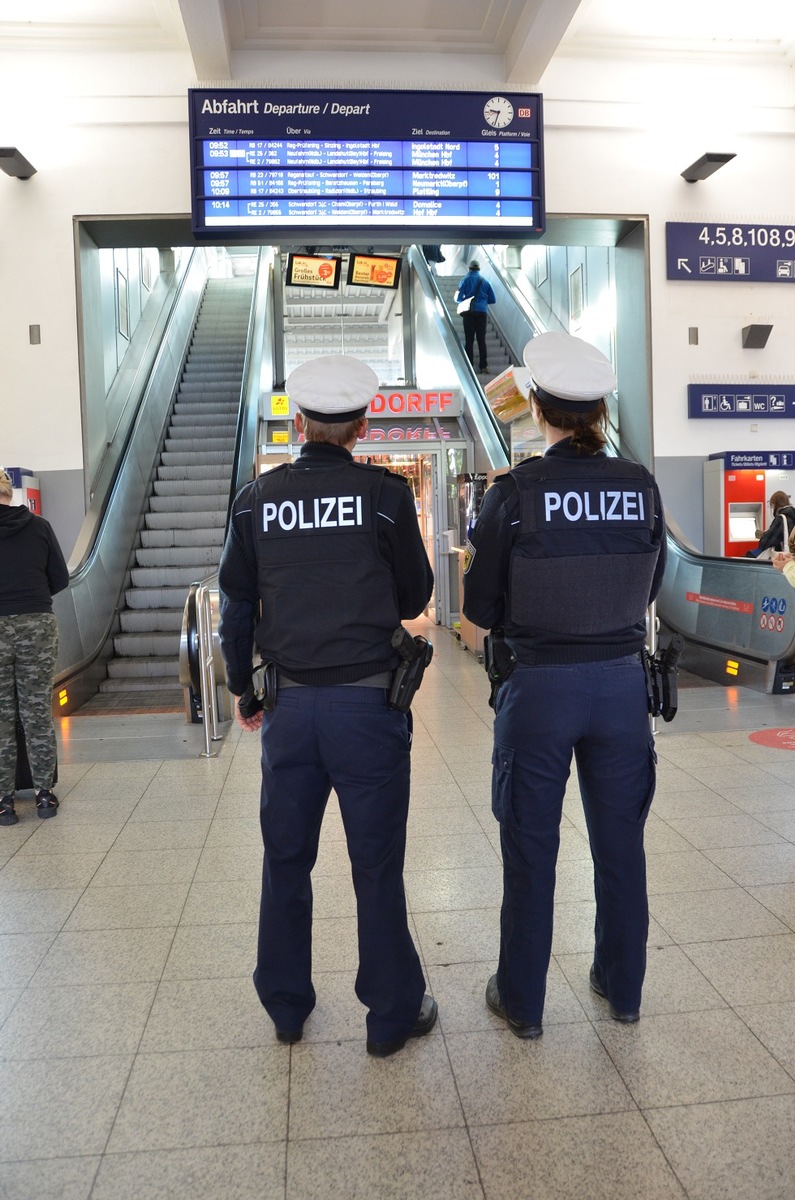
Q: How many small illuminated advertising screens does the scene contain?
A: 2